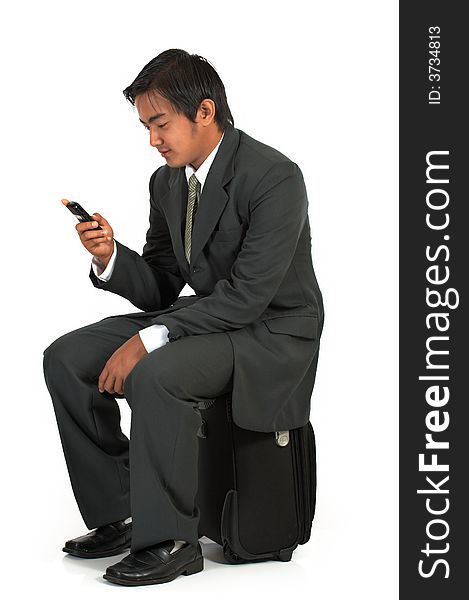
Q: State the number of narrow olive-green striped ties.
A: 1